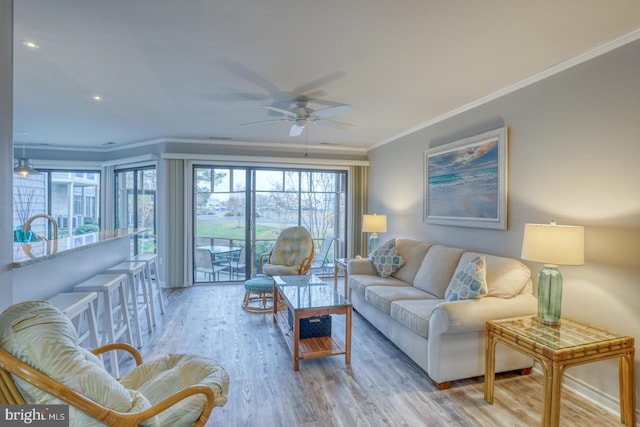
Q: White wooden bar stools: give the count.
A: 4